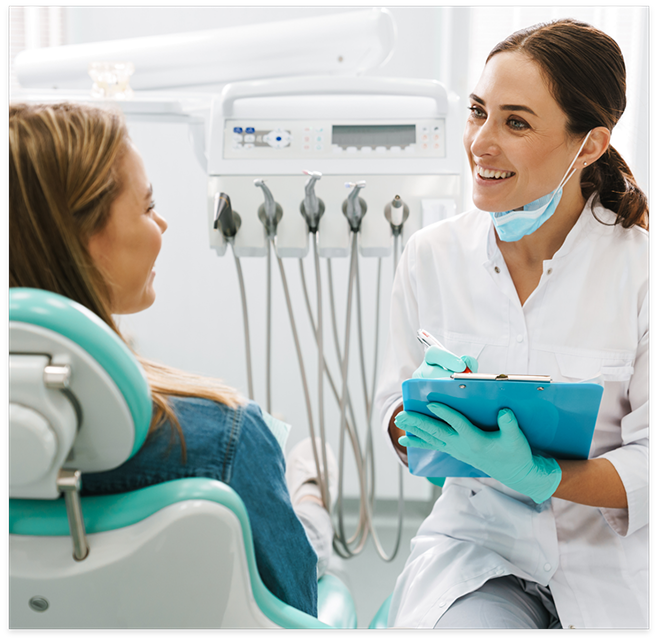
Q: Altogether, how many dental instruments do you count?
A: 5